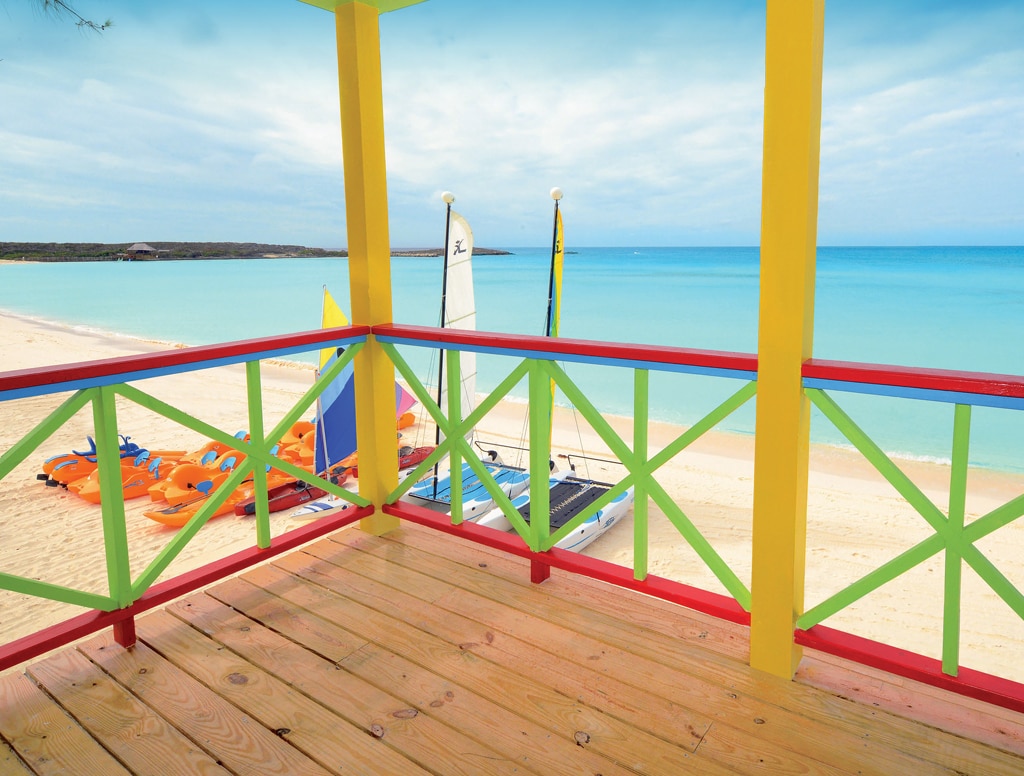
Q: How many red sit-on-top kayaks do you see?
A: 2